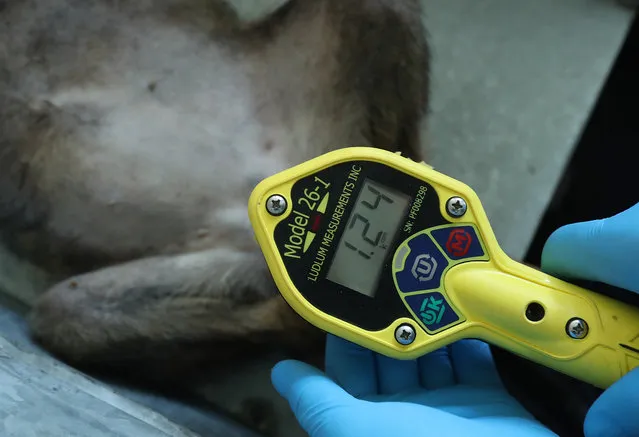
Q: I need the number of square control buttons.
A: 3